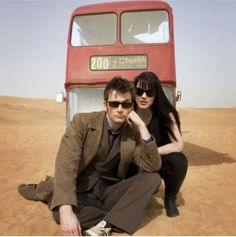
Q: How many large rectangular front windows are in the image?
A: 2